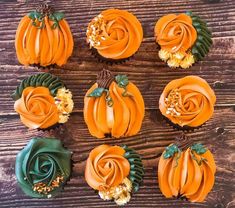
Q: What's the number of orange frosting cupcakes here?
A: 8